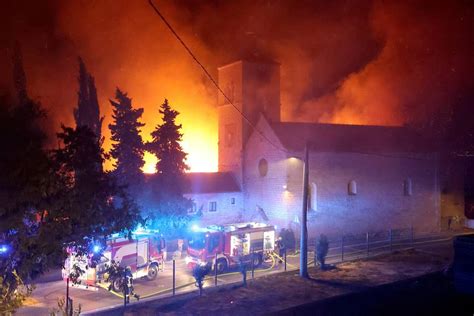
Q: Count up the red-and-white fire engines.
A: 2